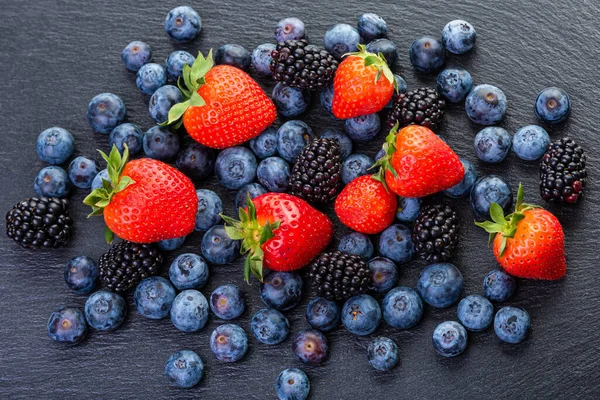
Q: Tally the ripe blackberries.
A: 8